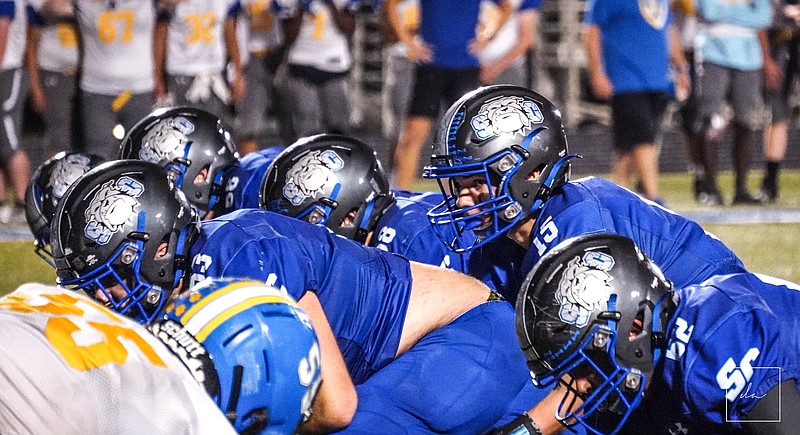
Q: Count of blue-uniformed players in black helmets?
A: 6